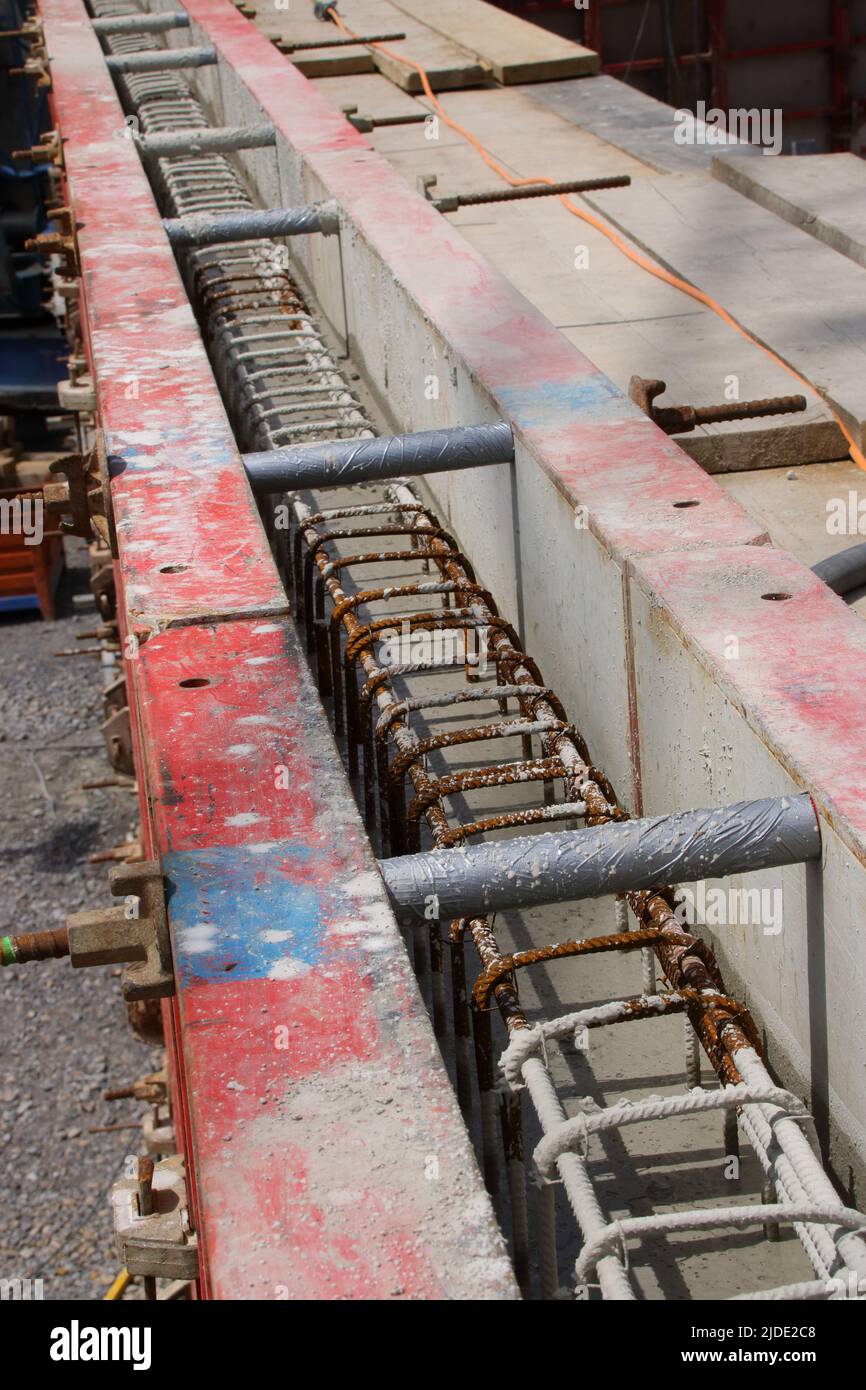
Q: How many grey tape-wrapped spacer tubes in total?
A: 6